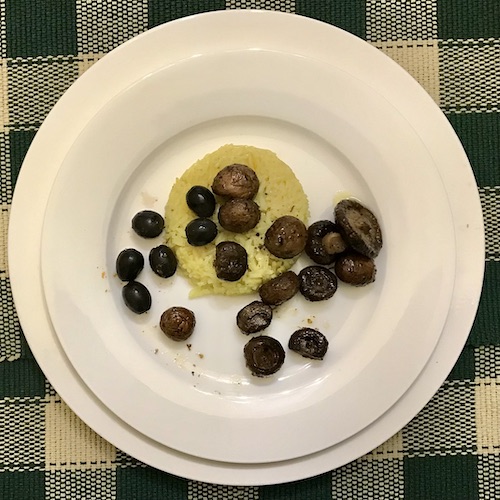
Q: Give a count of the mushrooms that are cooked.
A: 13